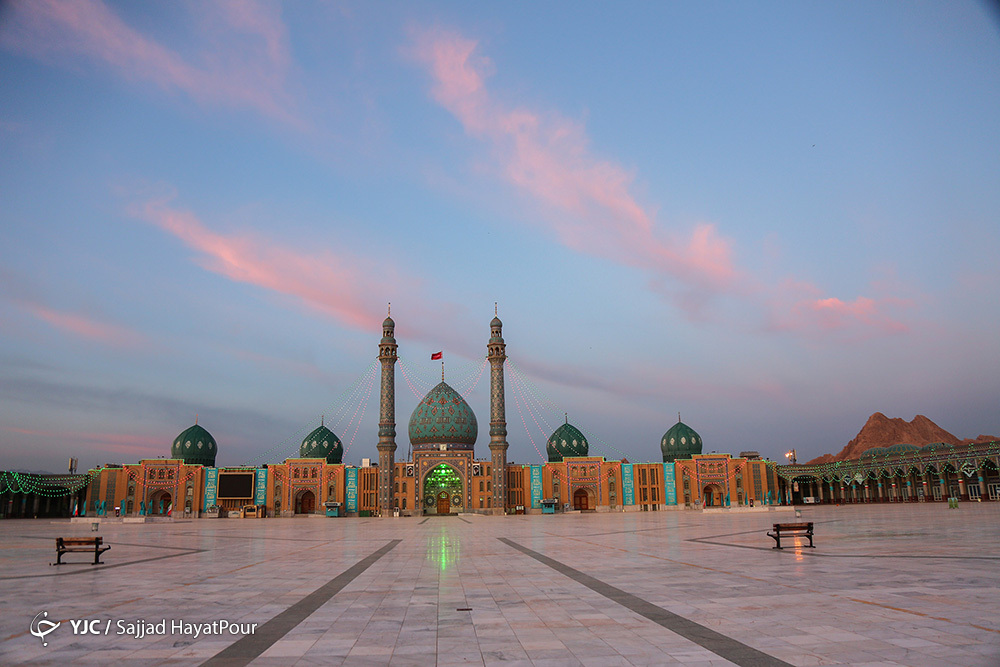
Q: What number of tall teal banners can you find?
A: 6